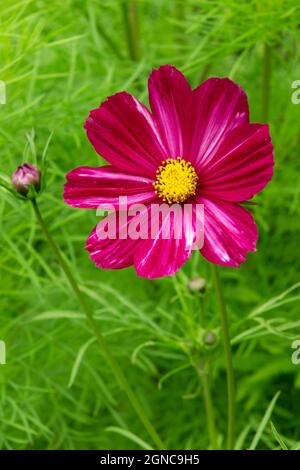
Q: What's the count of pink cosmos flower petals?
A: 8